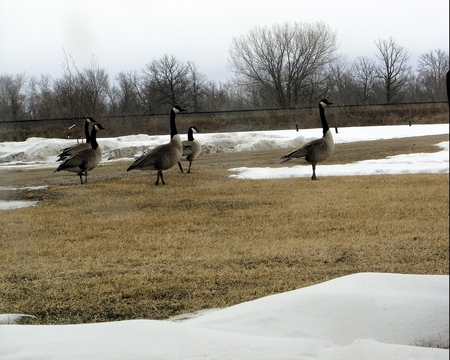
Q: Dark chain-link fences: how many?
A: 1